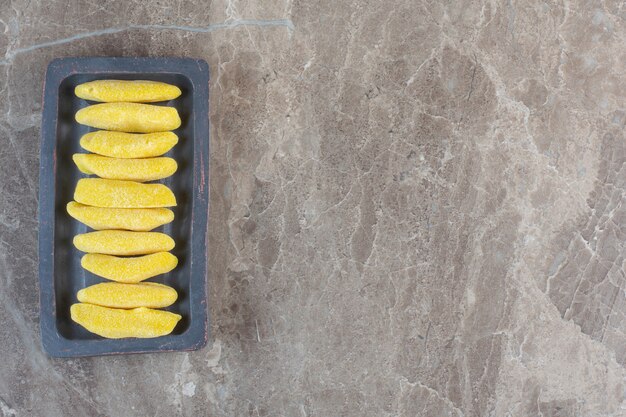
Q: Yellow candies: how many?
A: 10